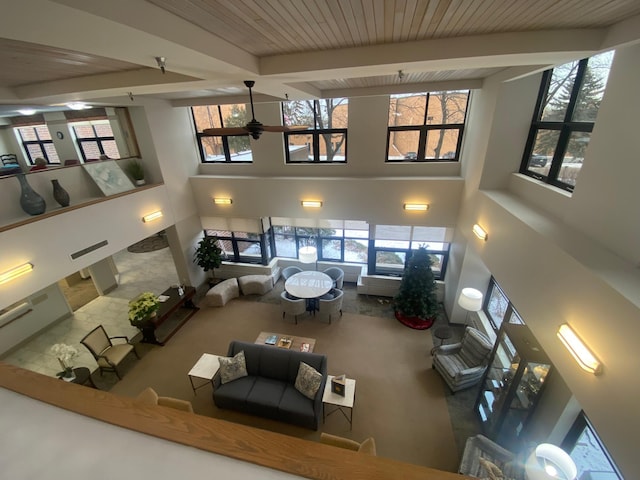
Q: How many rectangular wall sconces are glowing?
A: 7